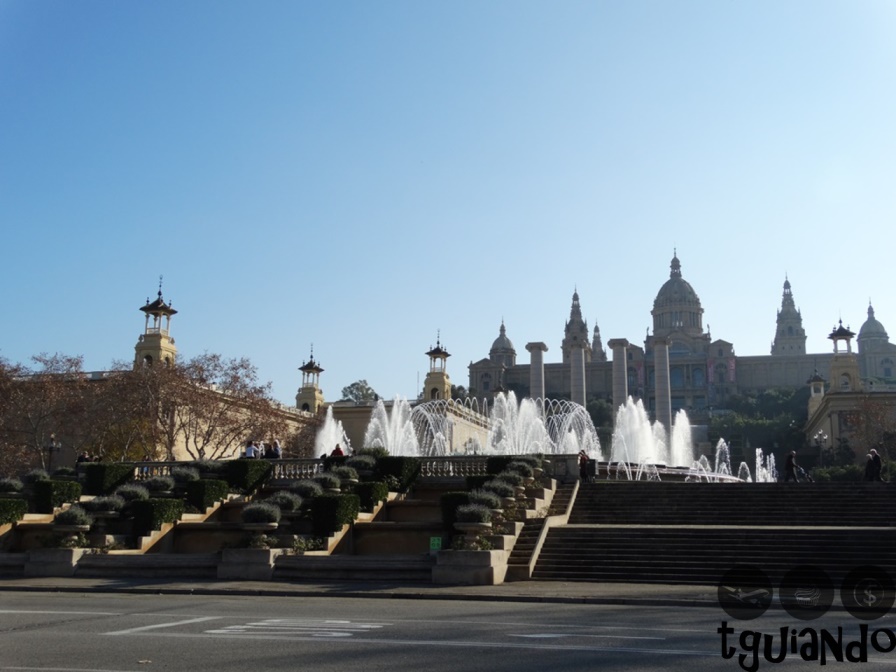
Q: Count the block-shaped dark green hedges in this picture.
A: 12